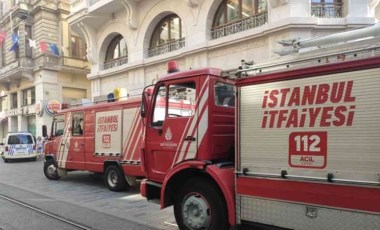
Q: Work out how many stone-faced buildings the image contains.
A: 2